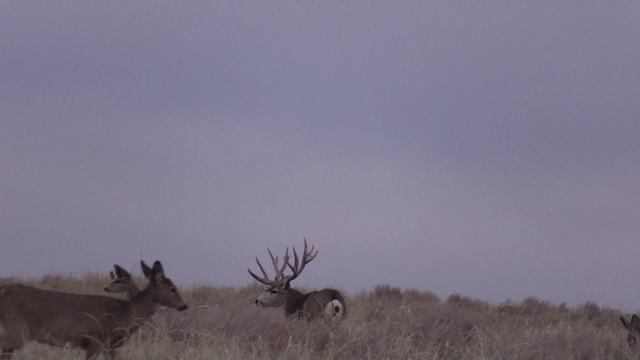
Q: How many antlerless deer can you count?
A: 3